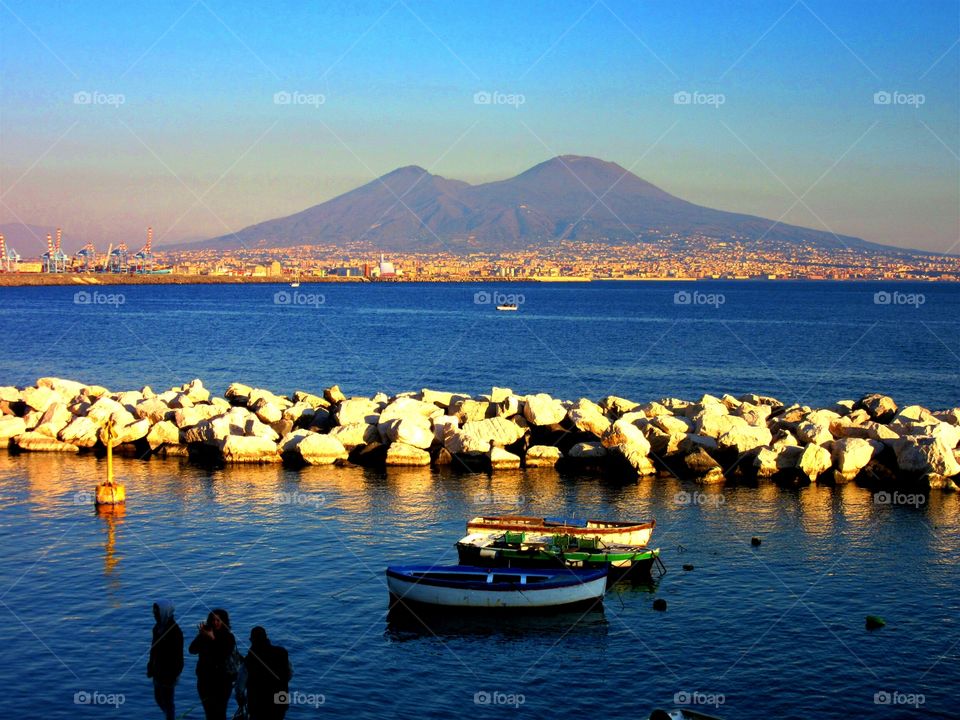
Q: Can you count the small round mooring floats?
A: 4